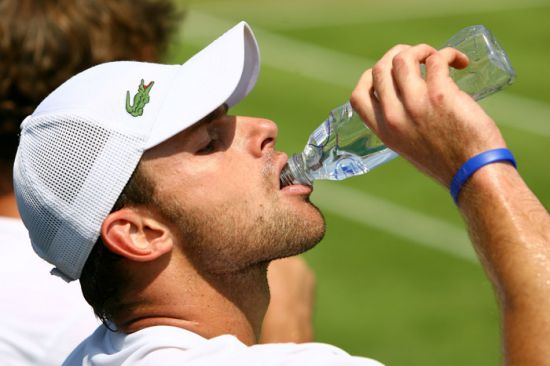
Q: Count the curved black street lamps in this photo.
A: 0